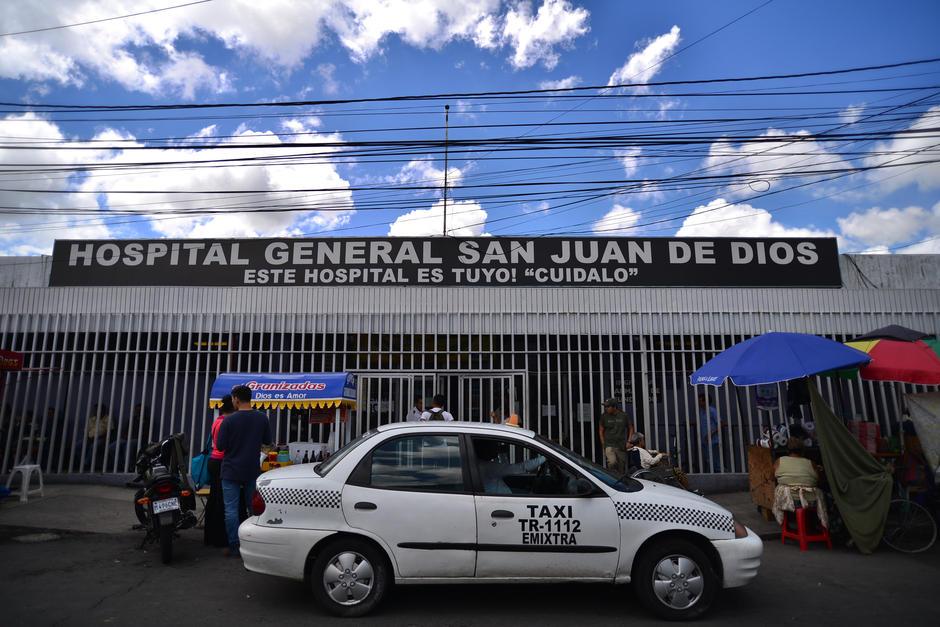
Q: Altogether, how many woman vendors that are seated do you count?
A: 1